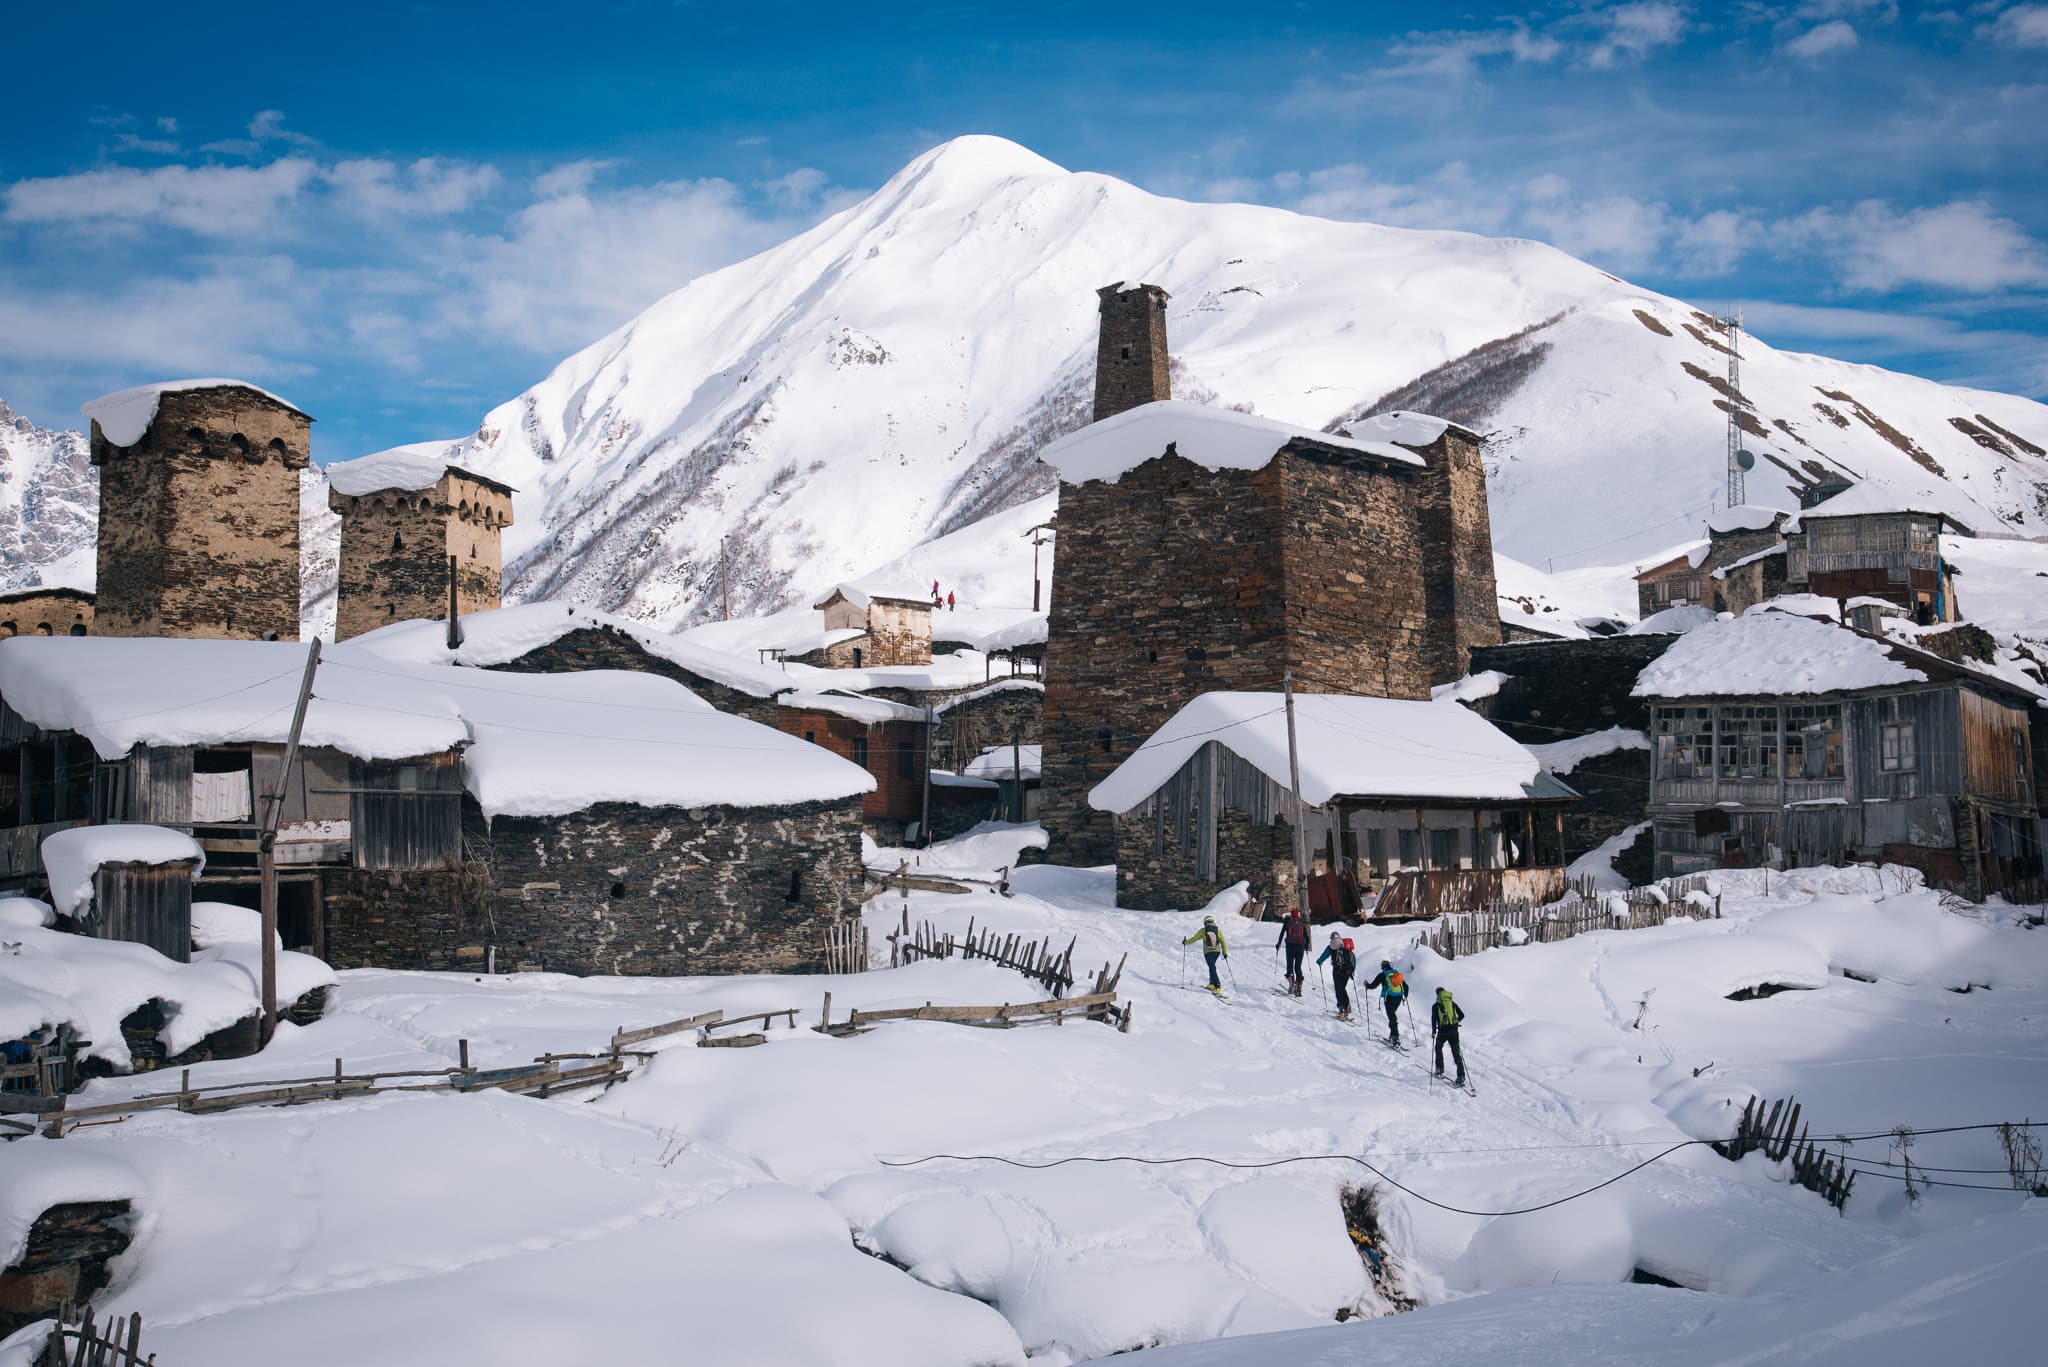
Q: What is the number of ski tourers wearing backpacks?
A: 5